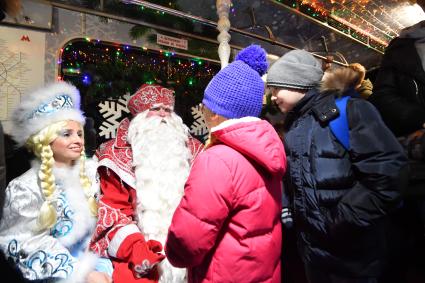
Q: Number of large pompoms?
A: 1